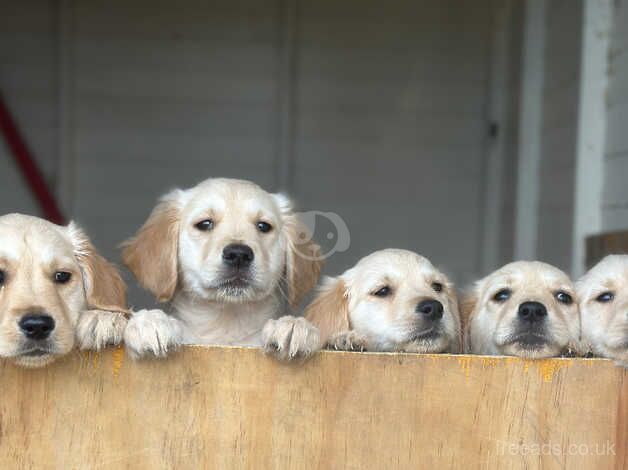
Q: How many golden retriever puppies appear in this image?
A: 5